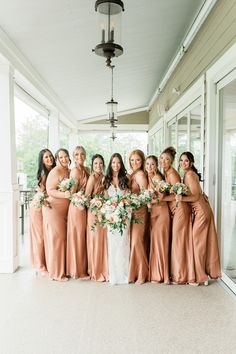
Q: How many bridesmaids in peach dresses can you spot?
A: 8